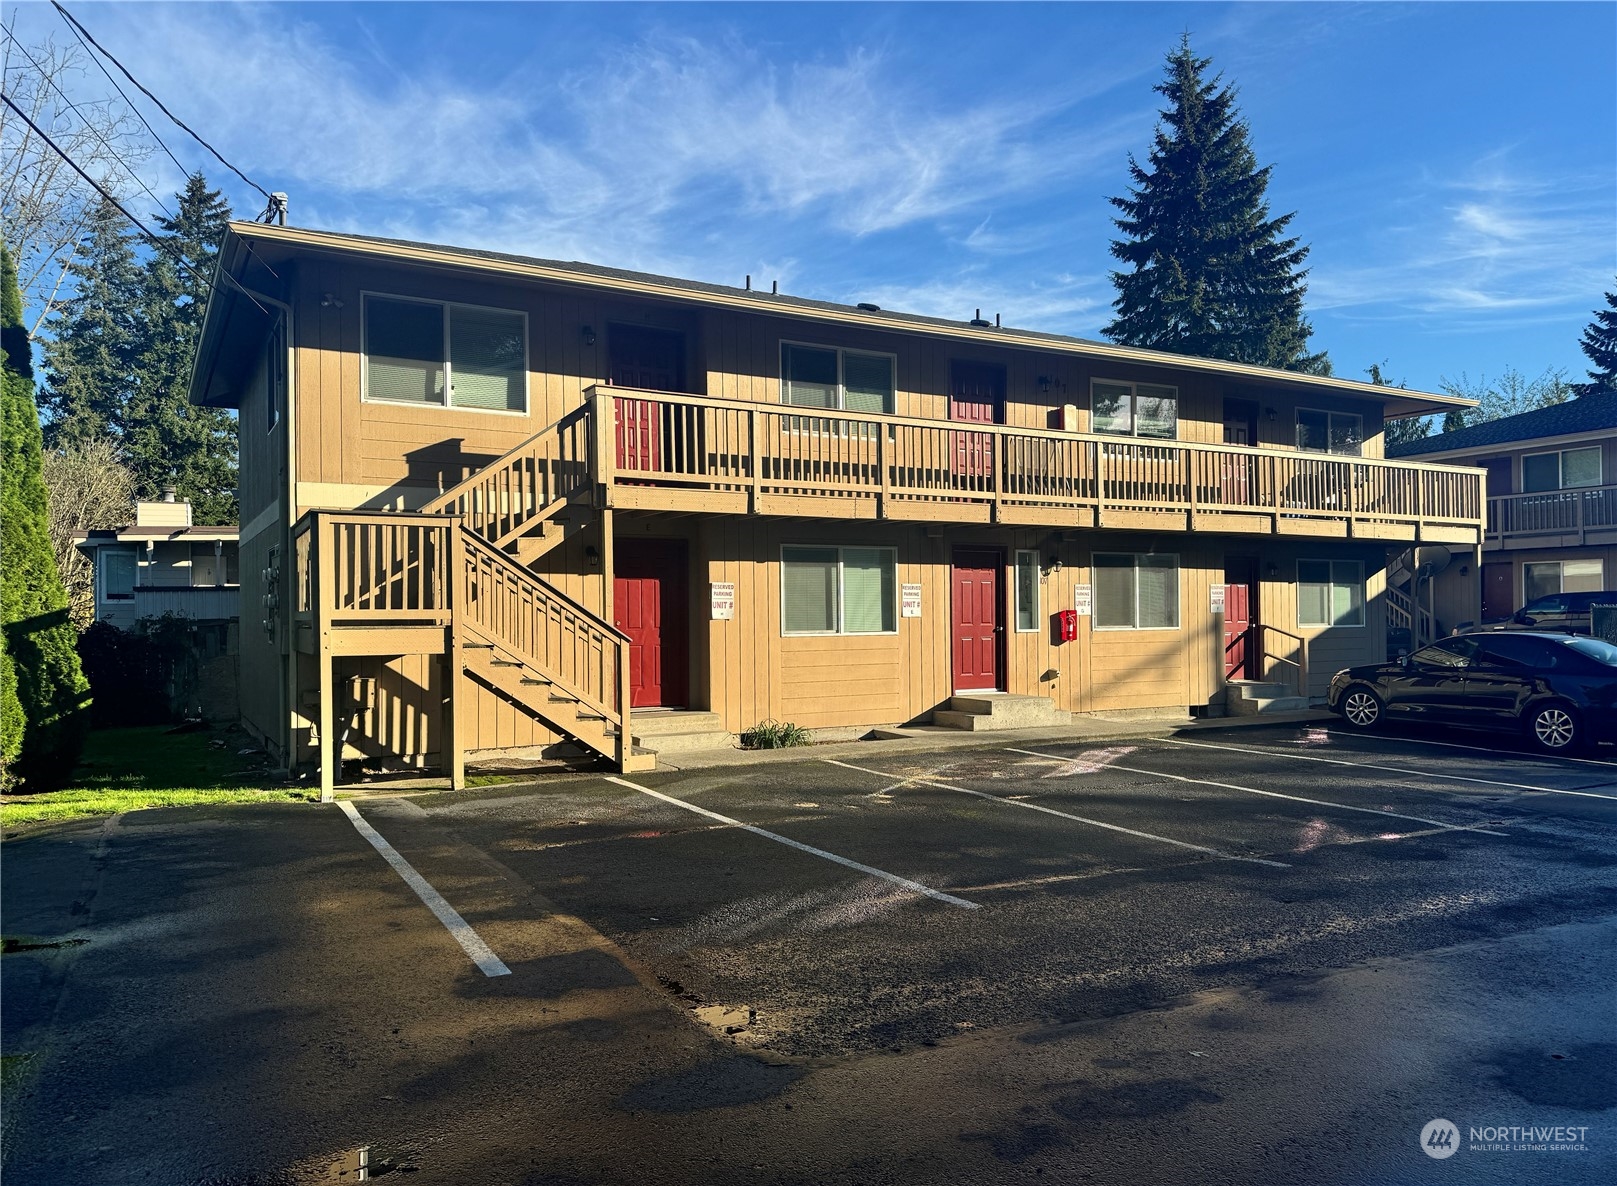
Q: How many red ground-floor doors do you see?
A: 3